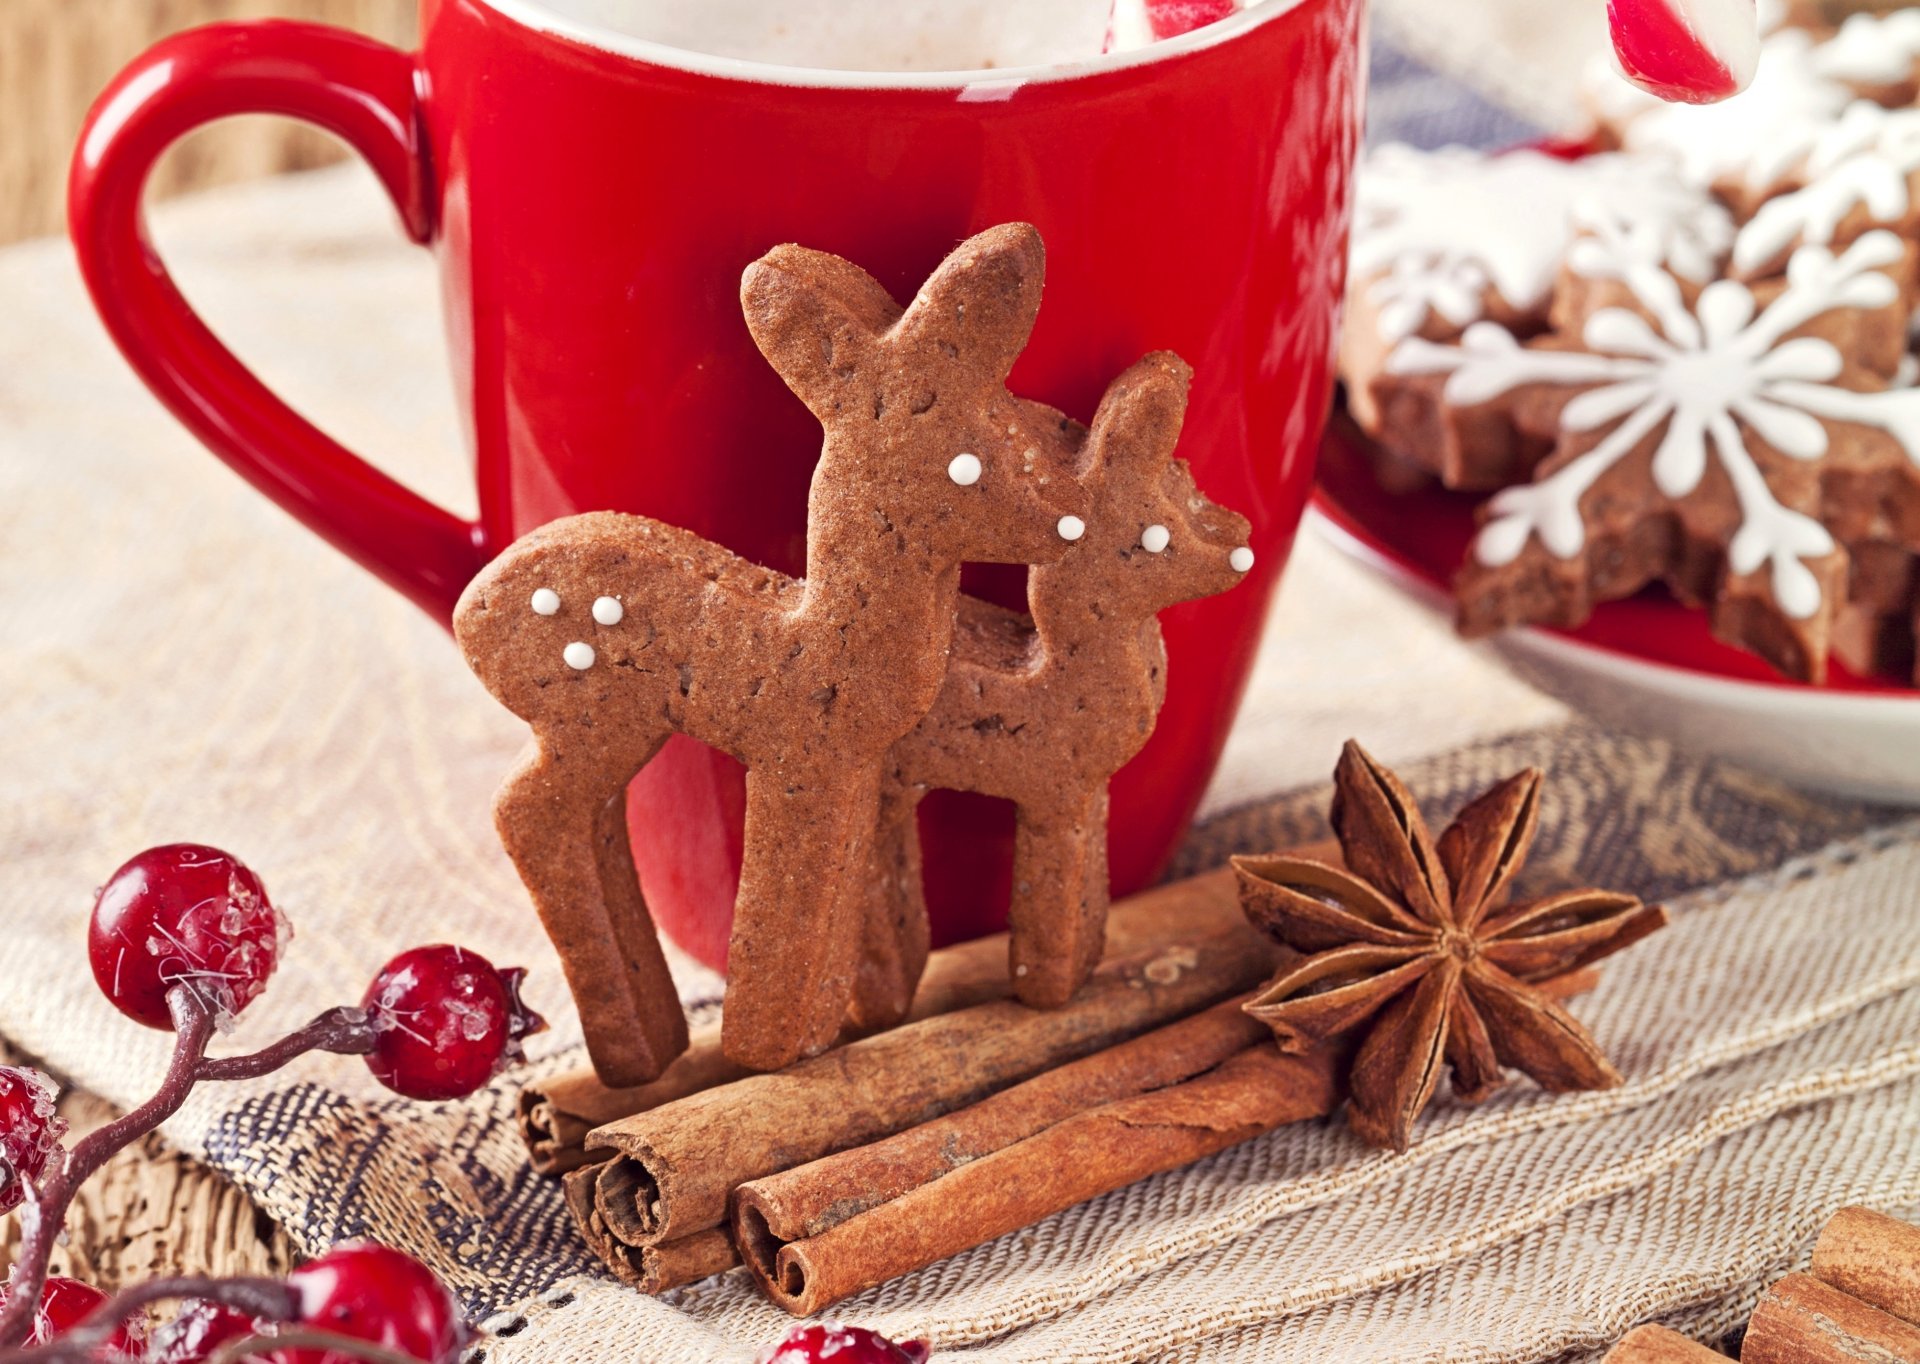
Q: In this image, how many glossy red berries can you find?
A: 7